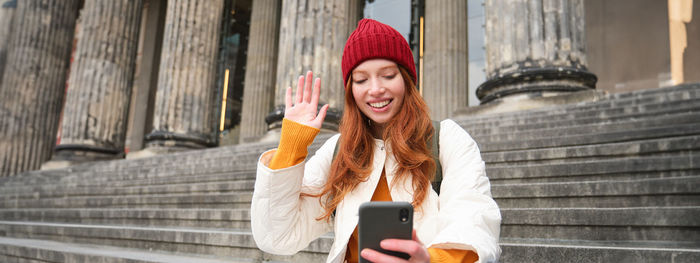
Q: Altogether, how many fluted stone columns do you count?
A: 7